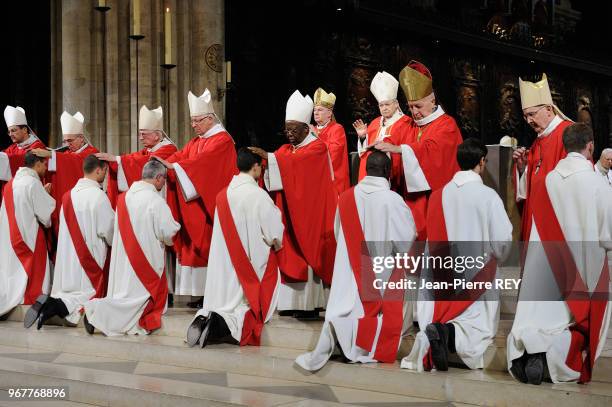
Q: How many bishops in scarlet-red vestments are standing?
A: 9